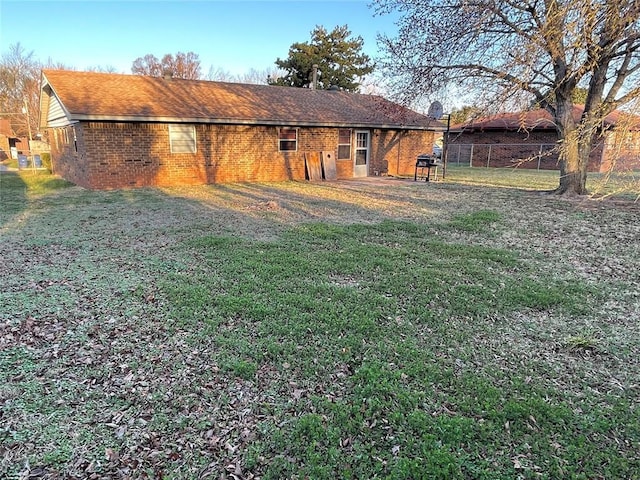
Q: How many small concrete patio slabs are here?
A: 1